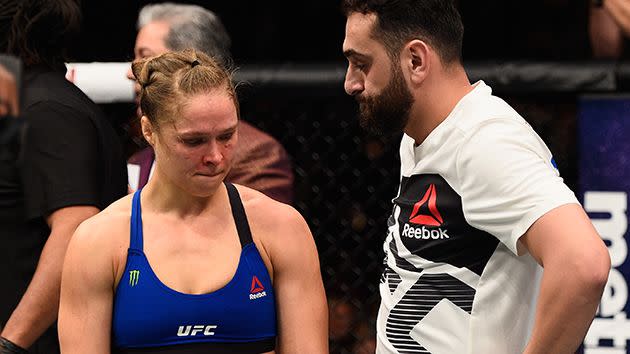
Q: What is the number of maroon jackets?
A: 1